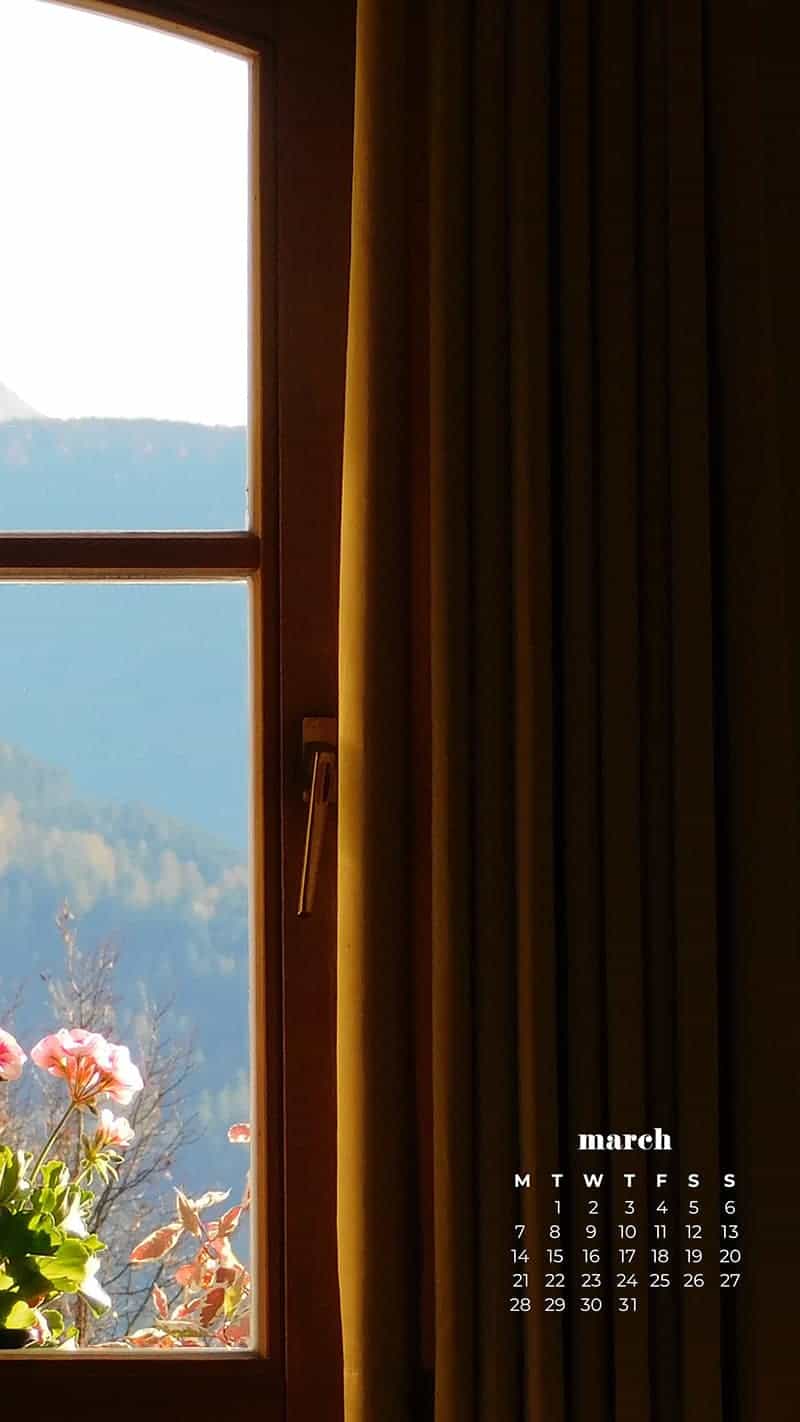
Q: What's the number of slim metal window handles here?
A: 1